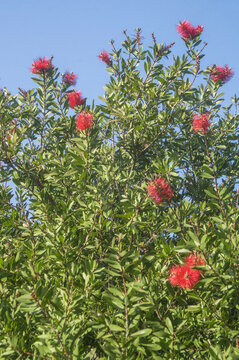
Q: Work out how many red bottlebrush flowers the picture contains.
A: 11